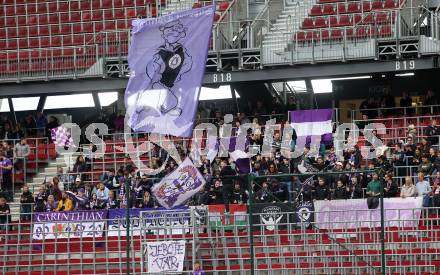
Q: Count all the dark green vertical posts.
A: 3